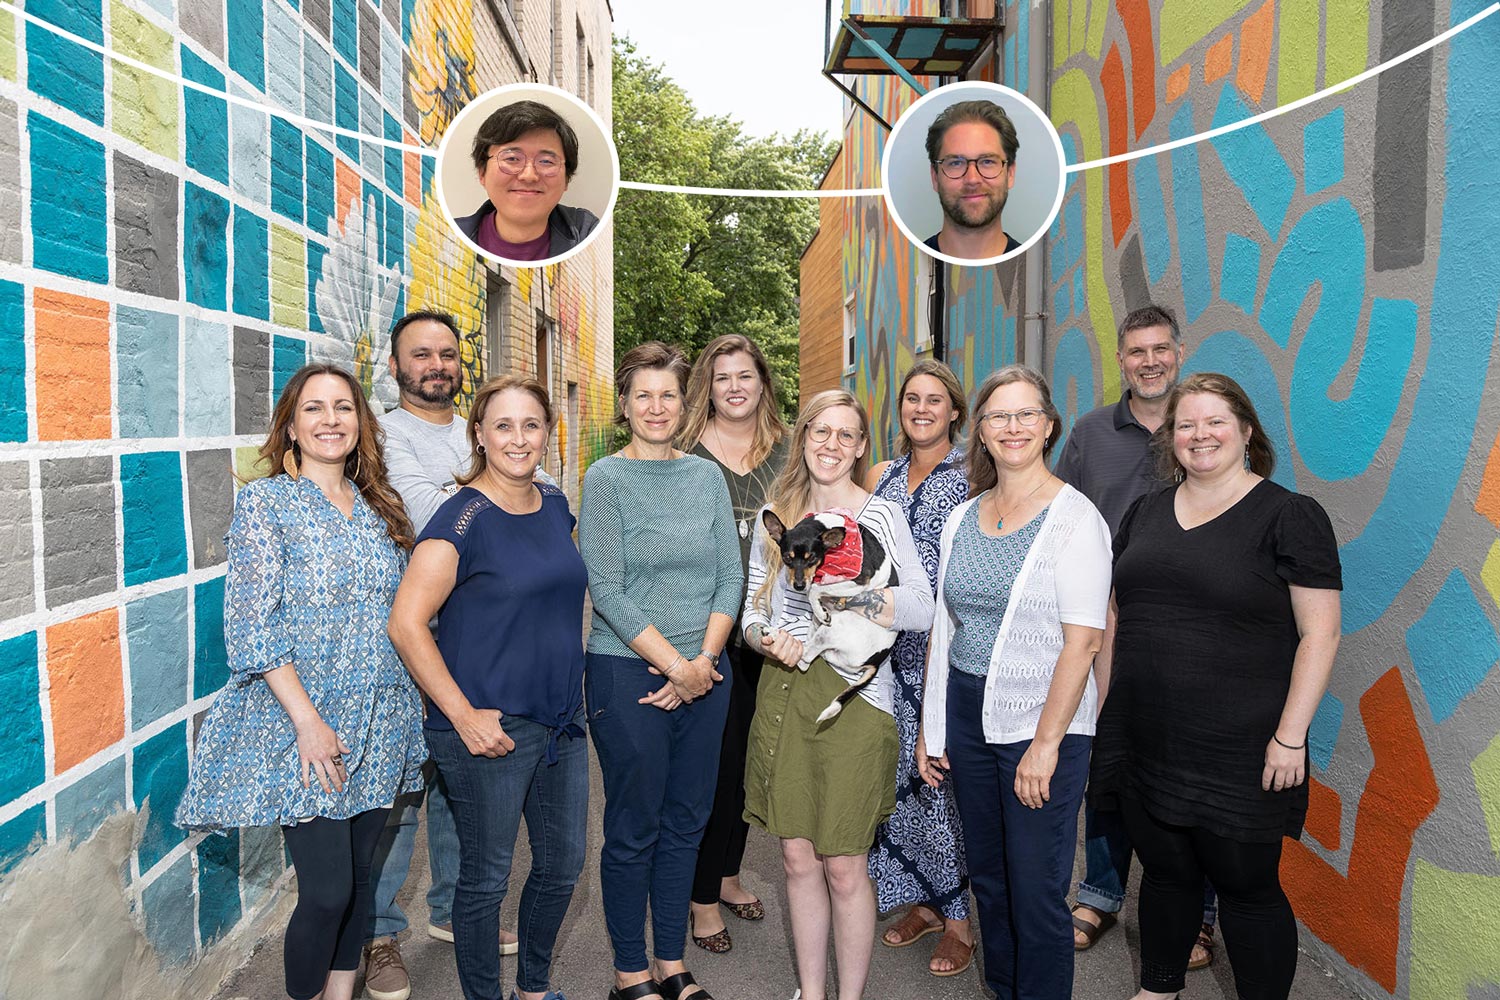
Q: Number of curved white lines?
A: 3